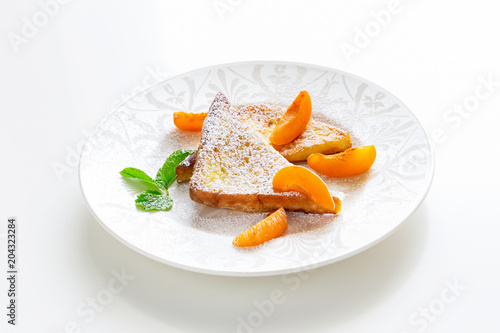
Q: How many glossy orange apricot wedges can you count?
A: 5